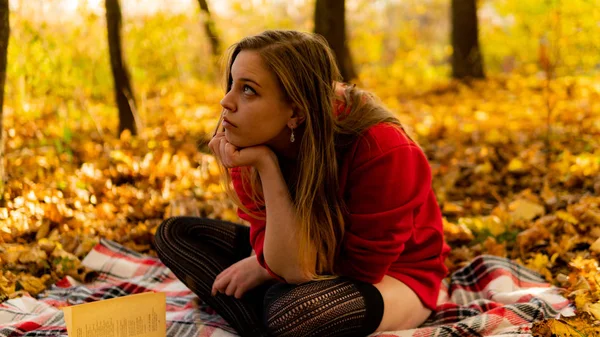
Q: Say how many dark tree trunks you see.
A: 5